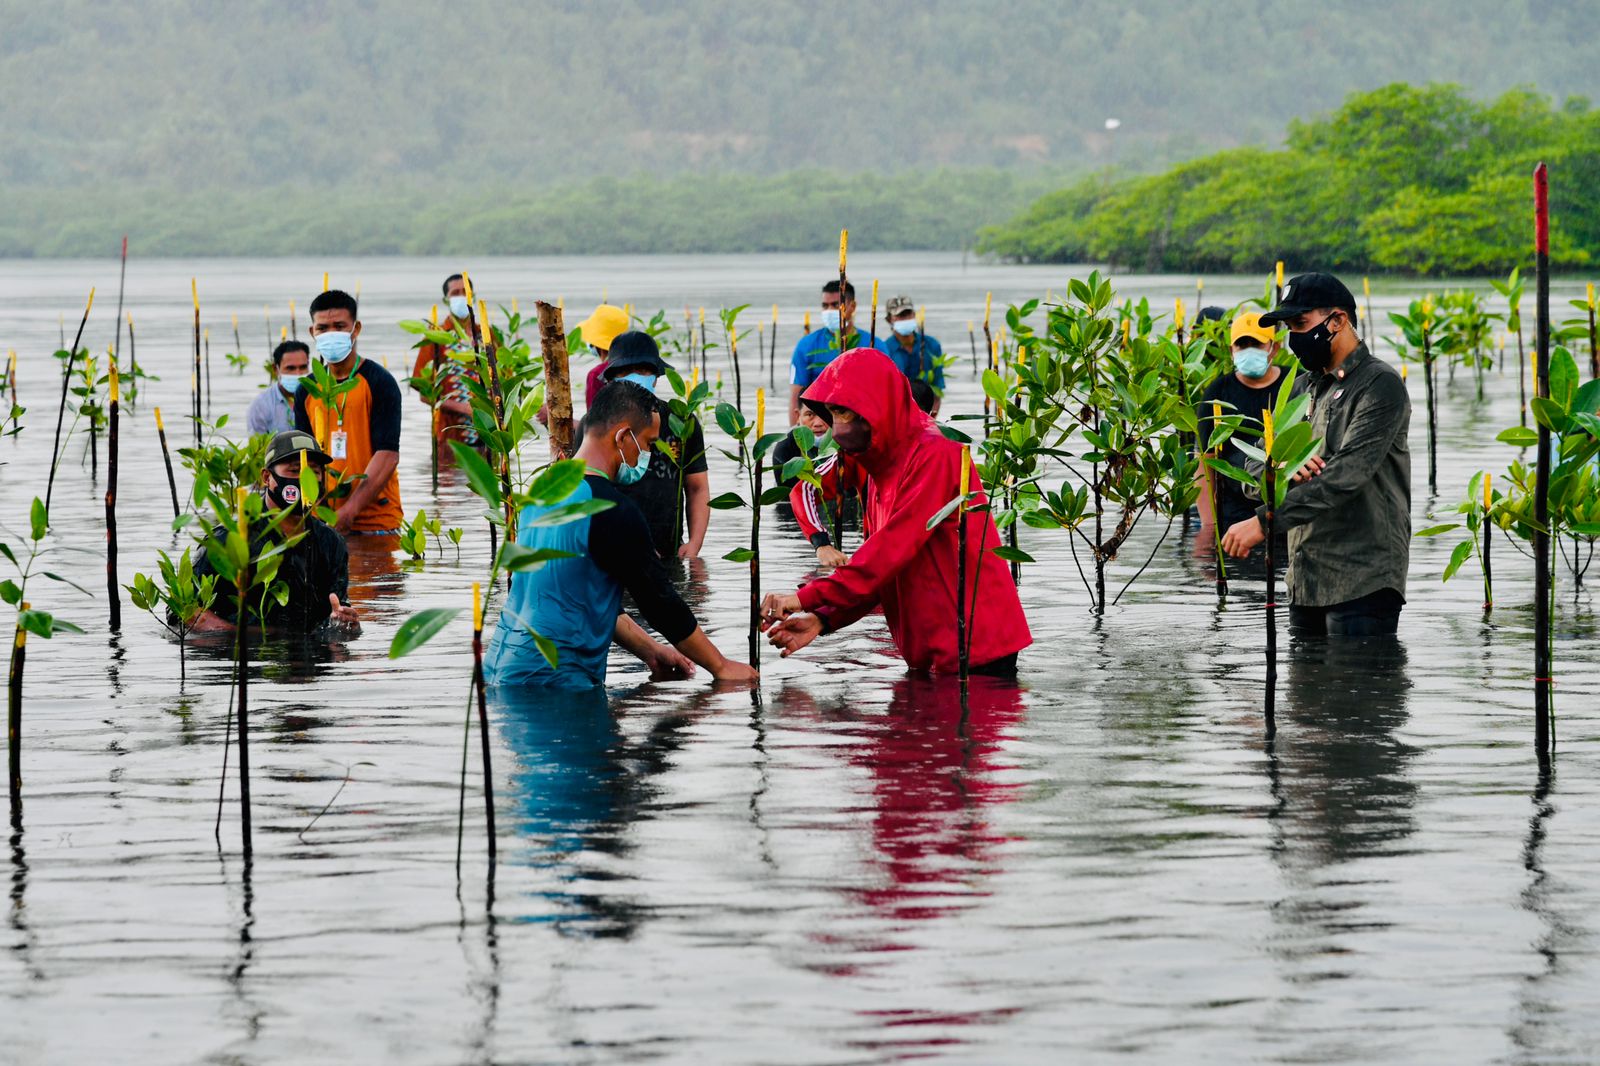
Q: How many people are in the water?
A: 15